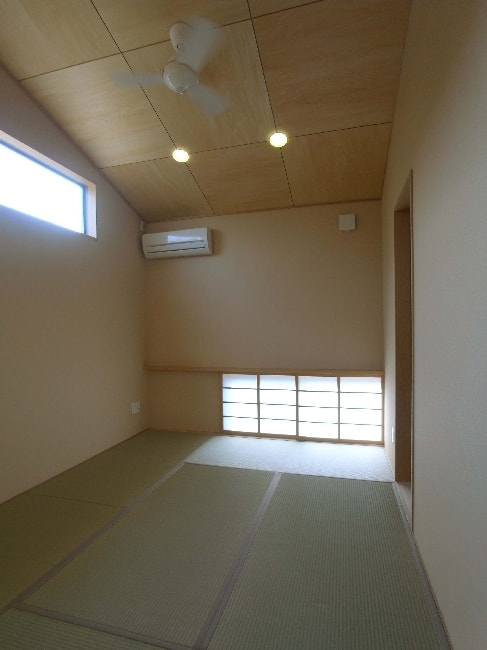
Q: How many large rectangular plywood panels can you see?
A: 9